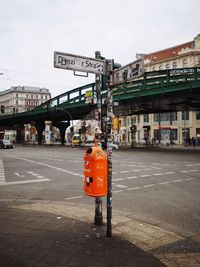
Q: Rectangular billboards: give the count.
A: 2